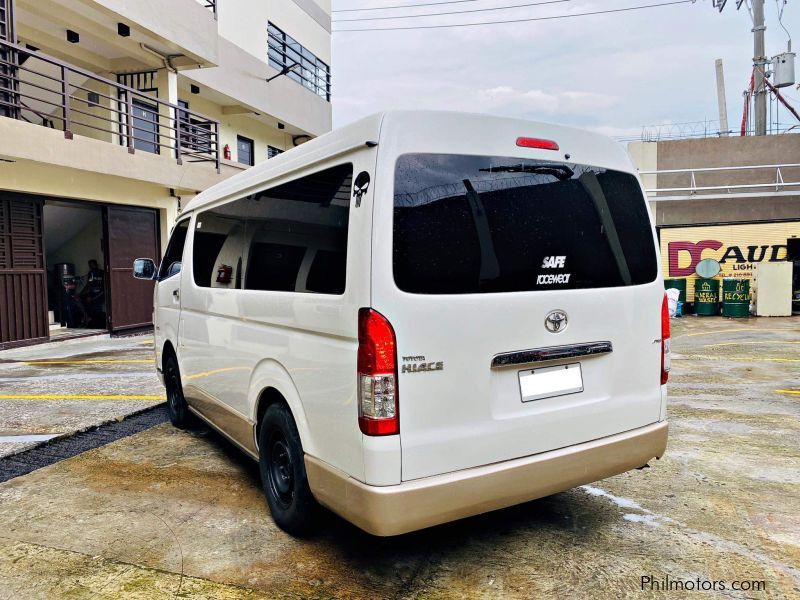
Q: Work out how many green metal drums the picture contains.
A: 3